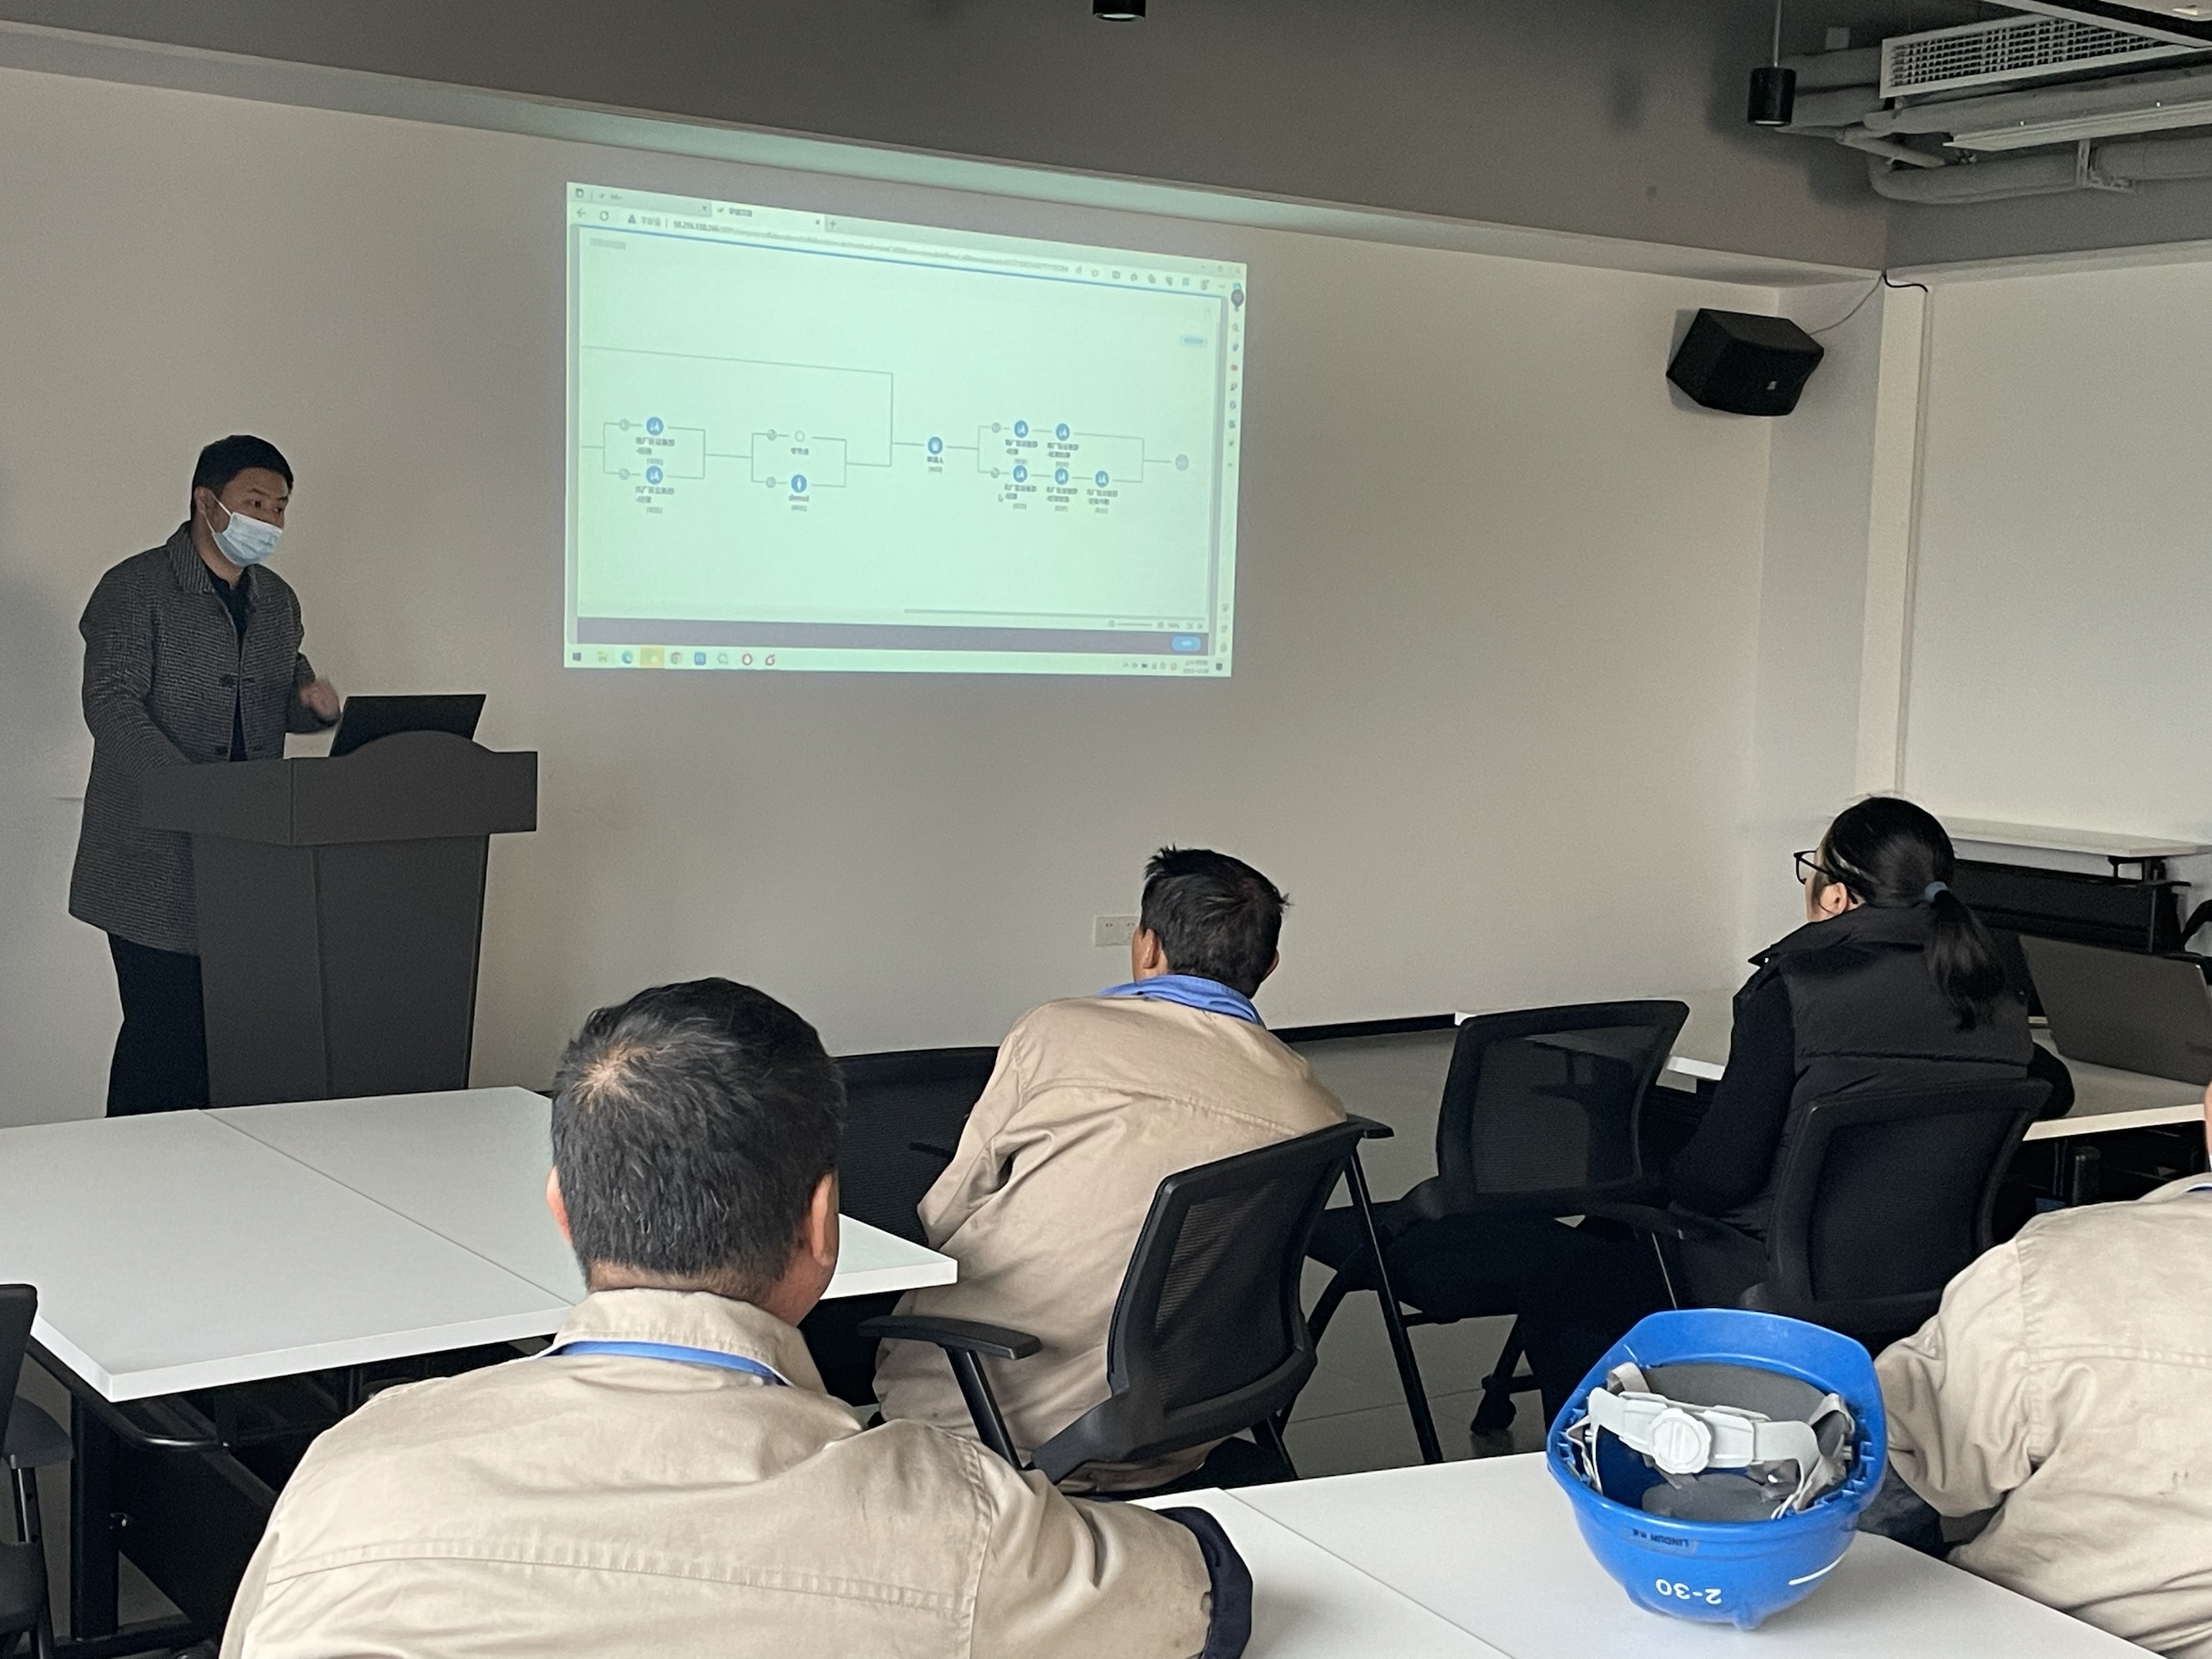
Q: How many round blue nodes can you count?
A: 9